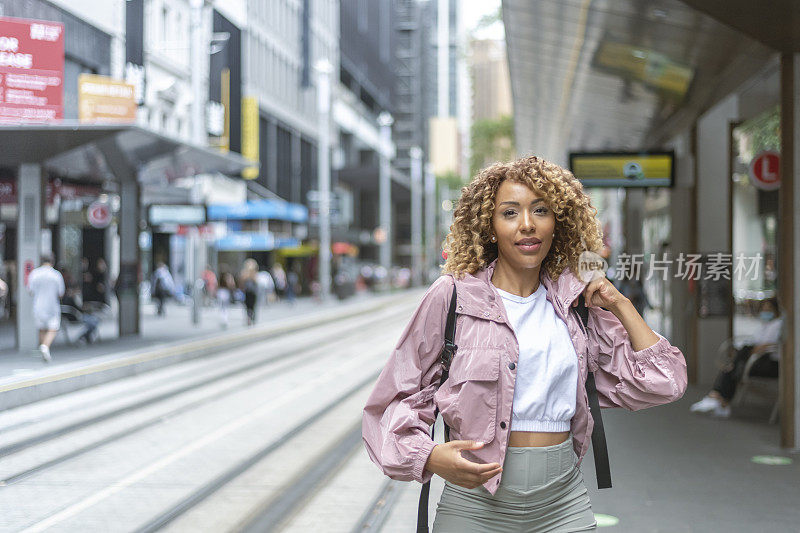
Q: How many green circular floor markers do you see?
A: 2